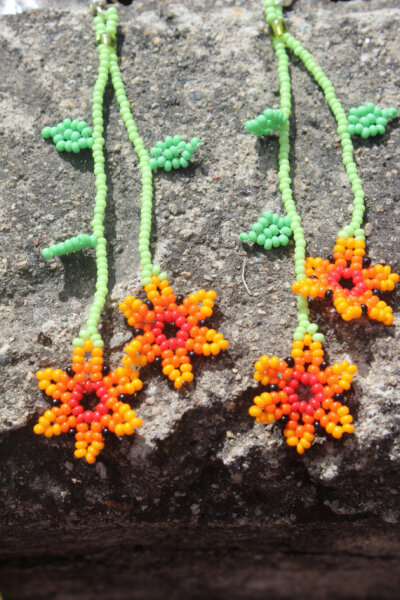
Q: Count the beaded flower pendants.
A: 4